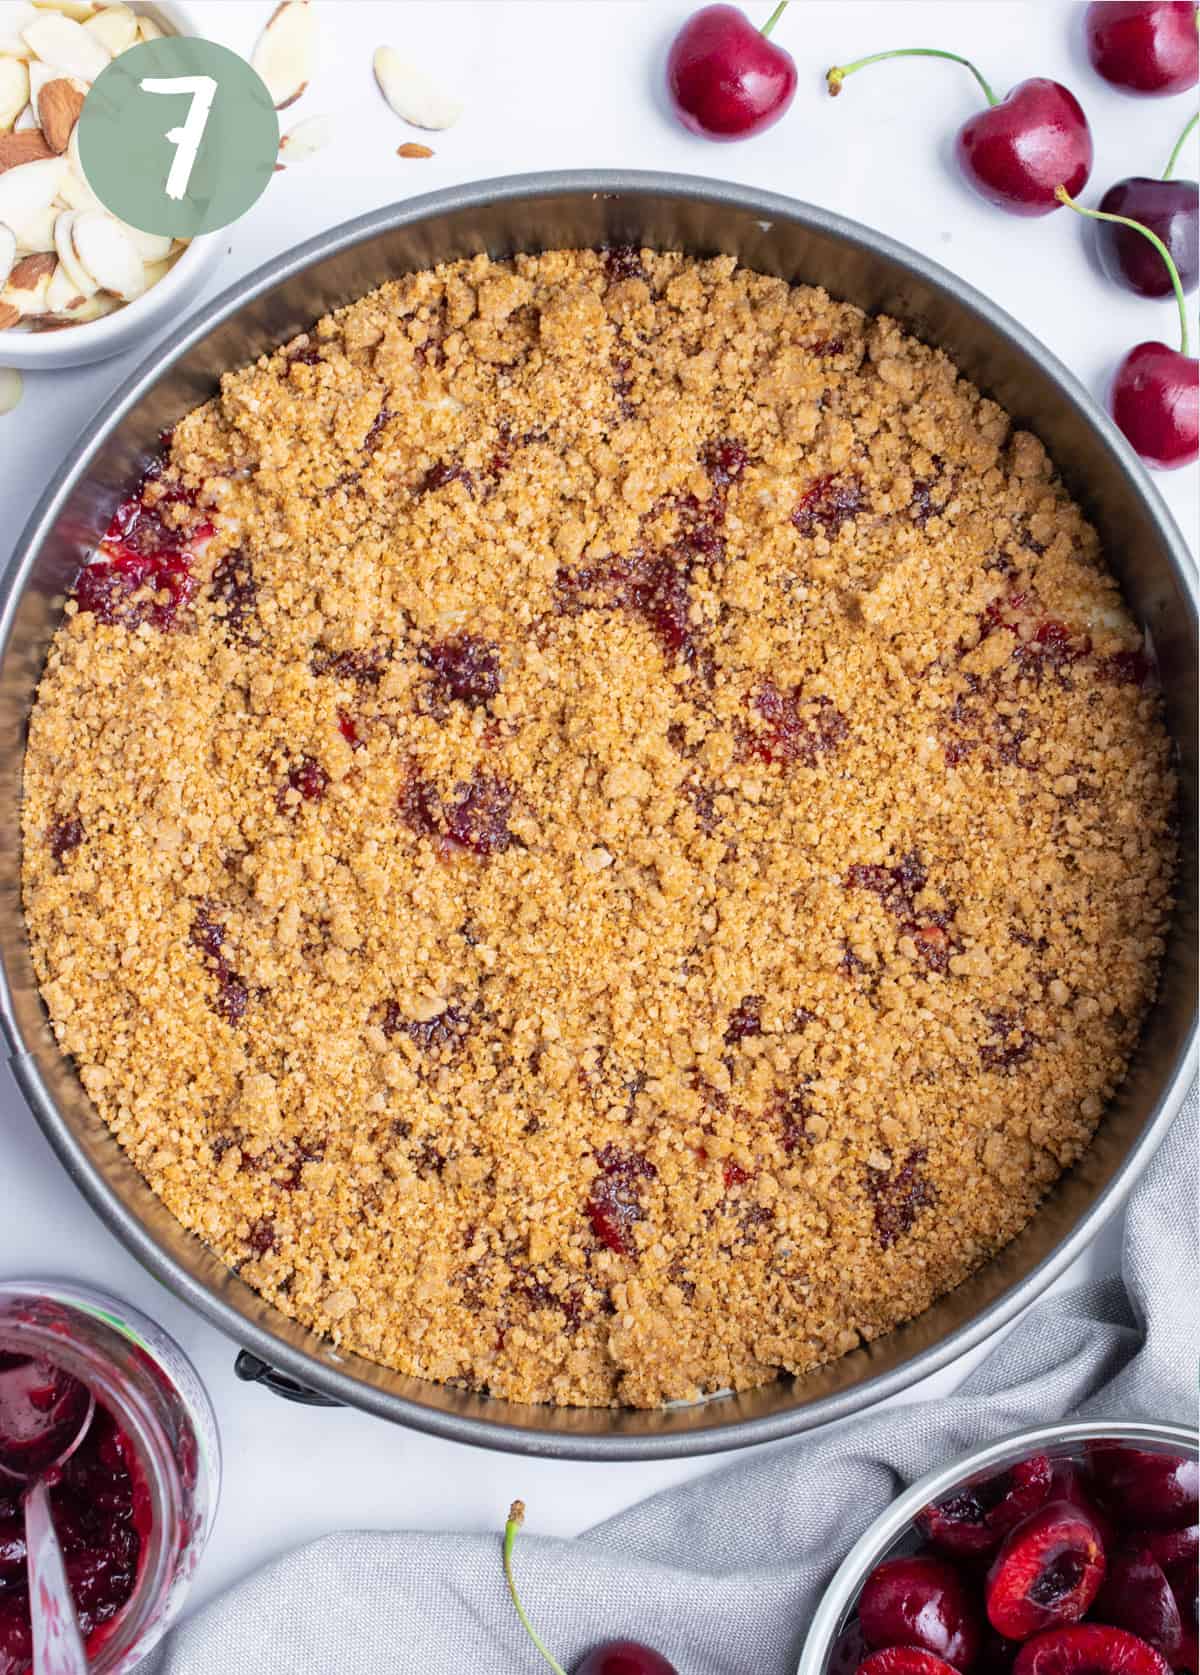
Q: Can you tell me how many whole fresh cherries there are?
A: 6